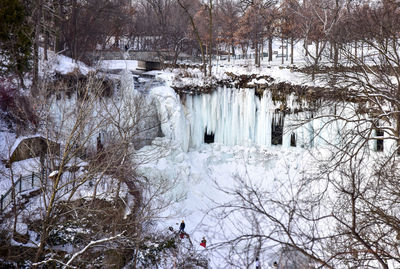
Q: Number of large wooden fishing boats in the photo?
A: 0